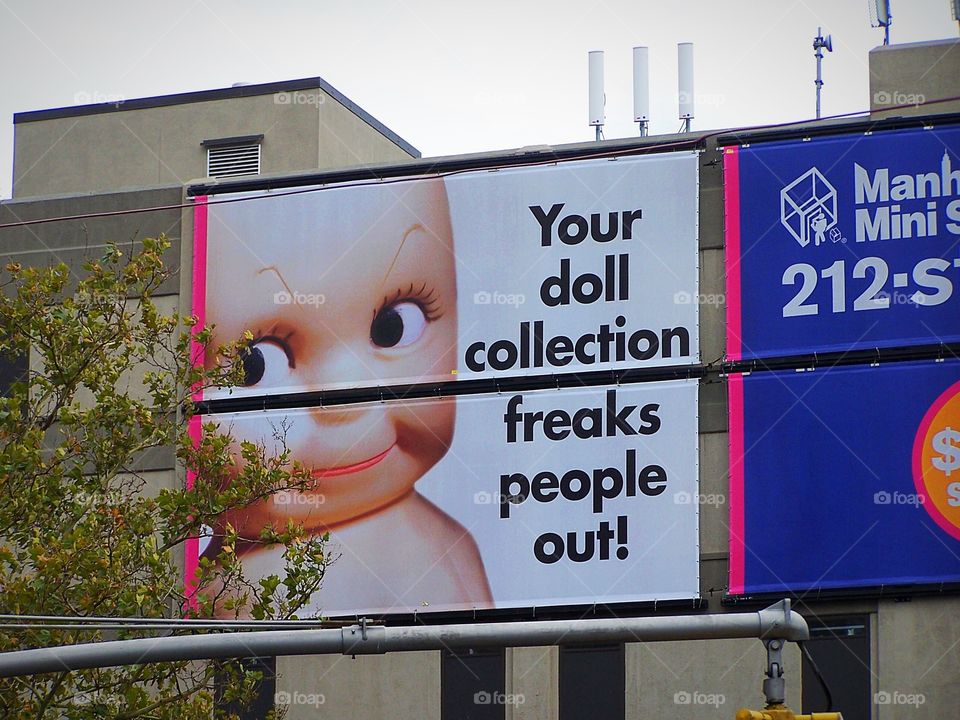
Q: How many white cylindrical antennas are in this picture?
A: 3